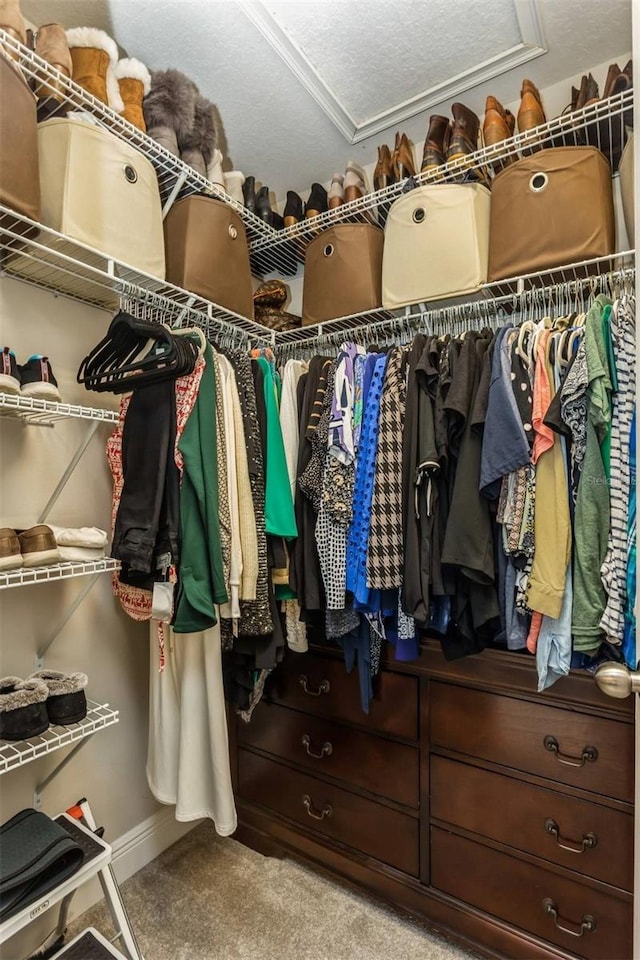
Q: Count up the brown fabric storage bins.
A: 4